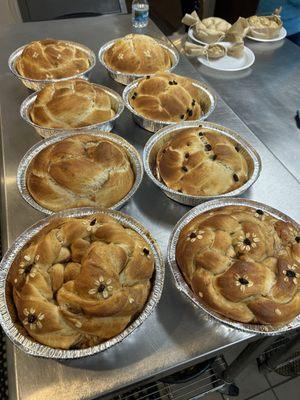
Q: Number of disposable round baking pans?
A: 8